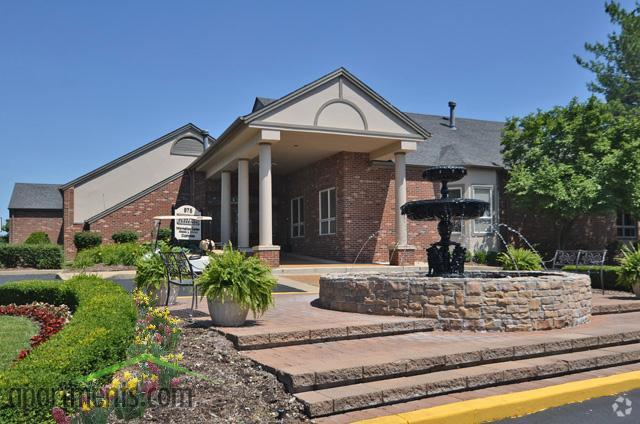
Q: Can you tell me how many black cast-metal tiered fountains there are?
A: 1